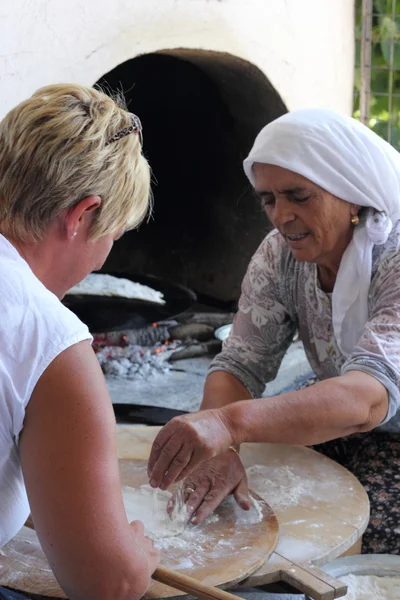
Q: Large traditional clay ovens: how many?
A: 1